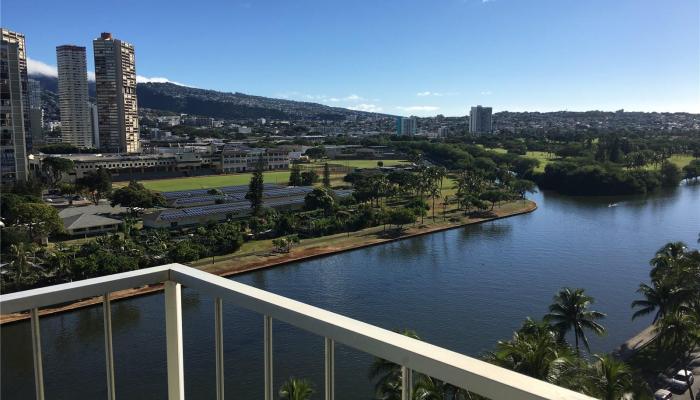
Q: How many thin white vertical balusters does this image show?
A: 6